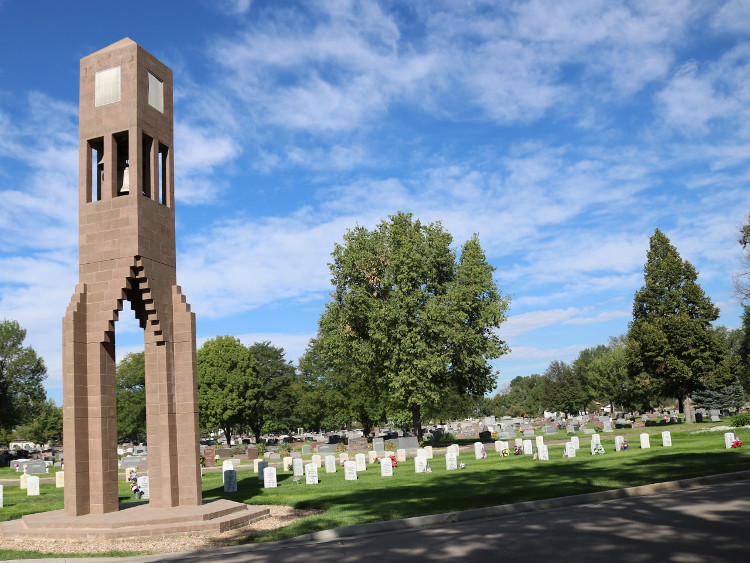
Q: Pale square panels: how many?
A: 2